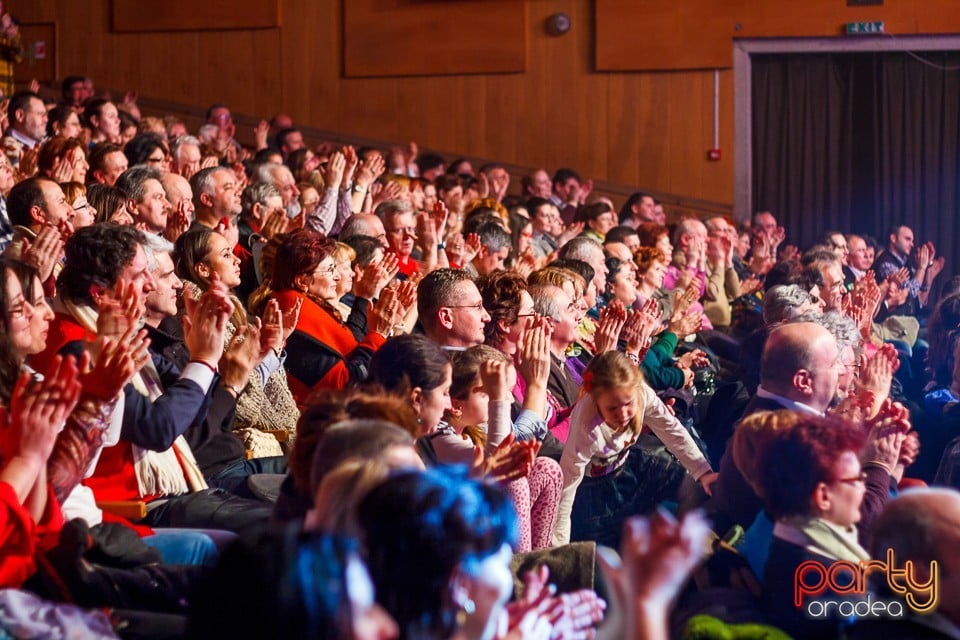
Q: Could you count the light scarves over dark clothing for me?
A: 2